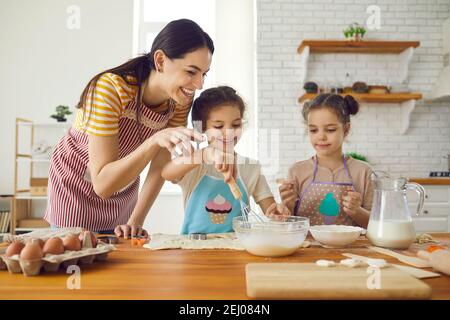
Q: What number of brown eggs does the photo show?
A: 6